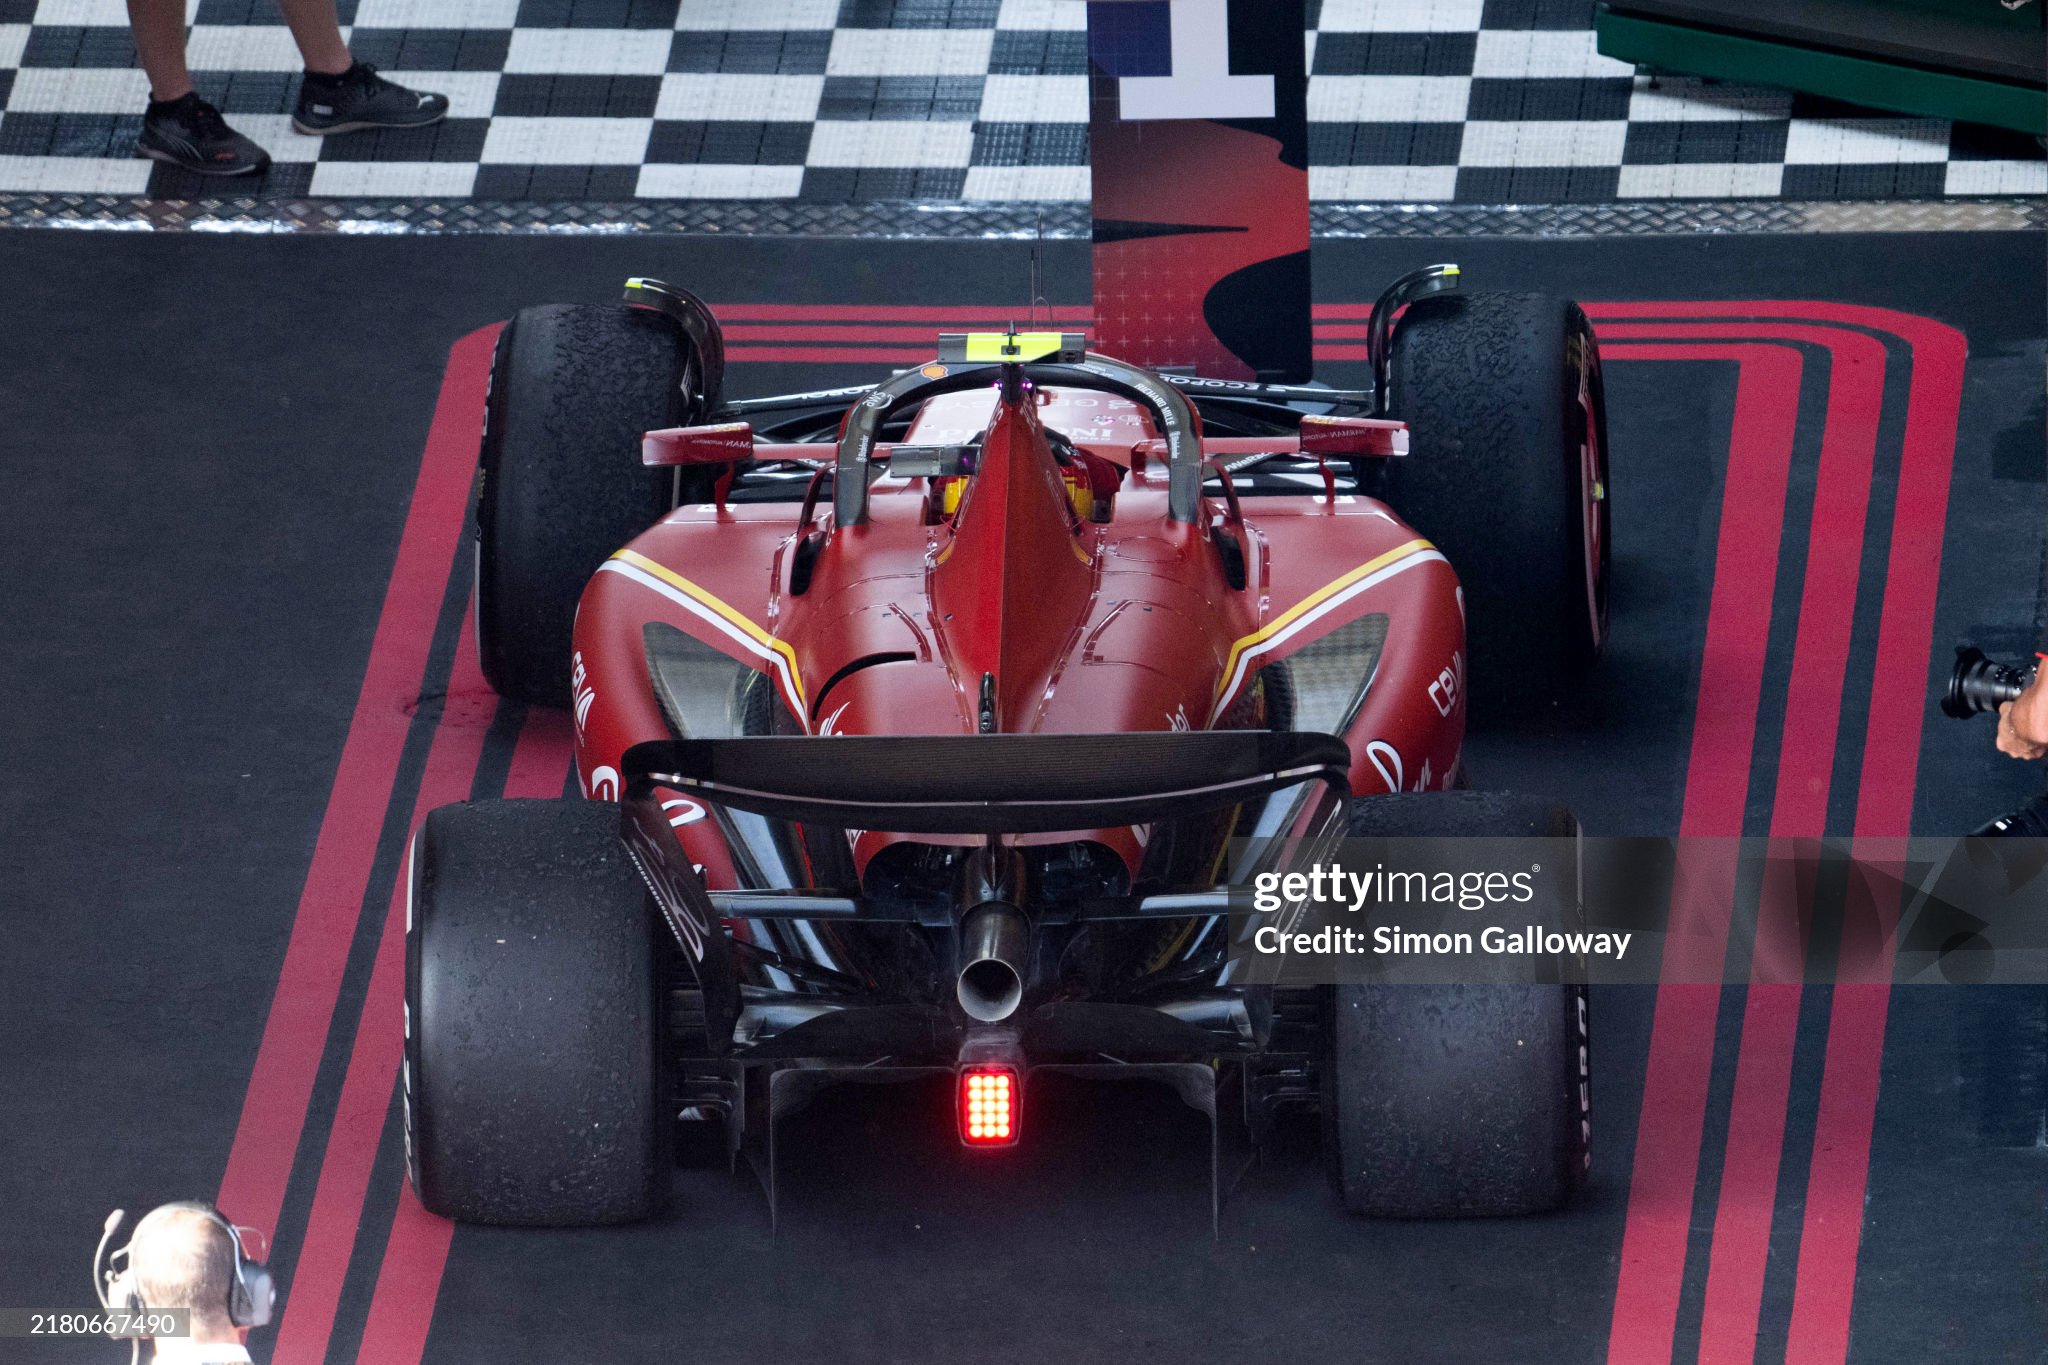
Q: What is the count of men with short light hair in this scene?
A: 1